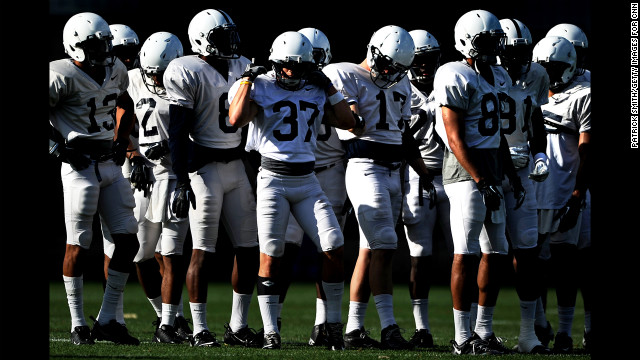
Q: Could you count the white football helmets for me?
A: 12